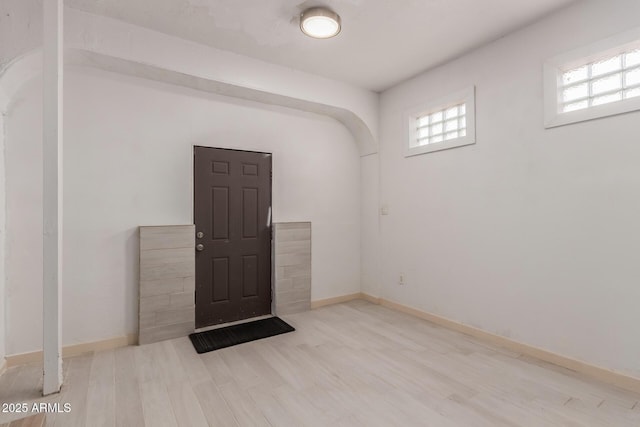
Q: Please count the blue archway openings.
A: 0